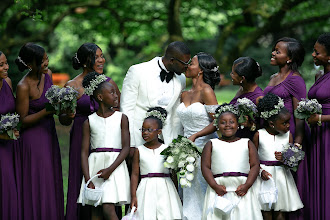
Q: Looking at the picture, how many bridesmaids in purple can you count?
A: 6